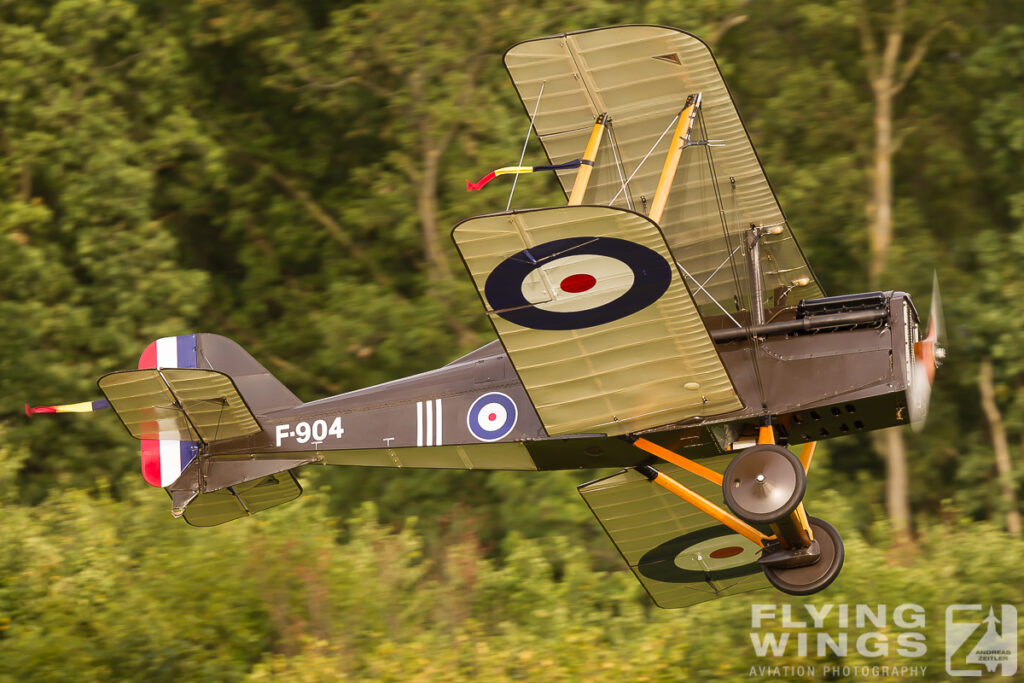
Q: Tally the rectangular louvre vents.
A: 8